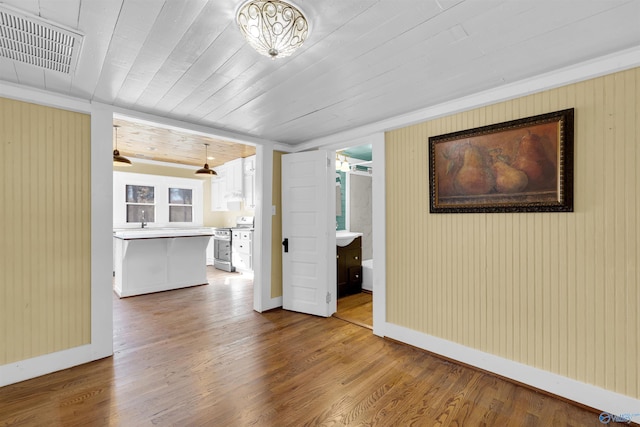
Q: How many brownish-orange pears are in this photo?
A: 3